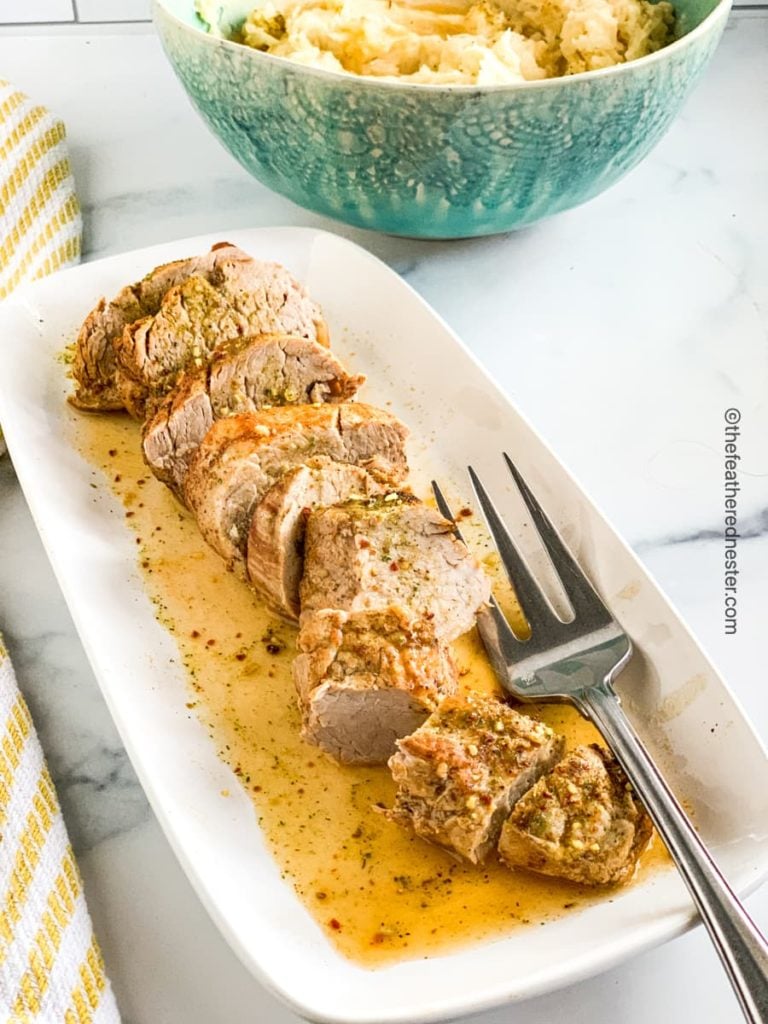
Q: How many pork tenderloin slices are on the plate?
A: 9